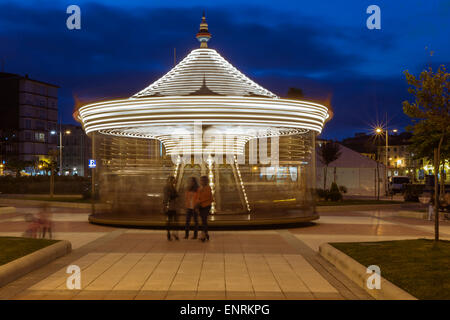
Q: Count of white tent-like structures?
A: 1